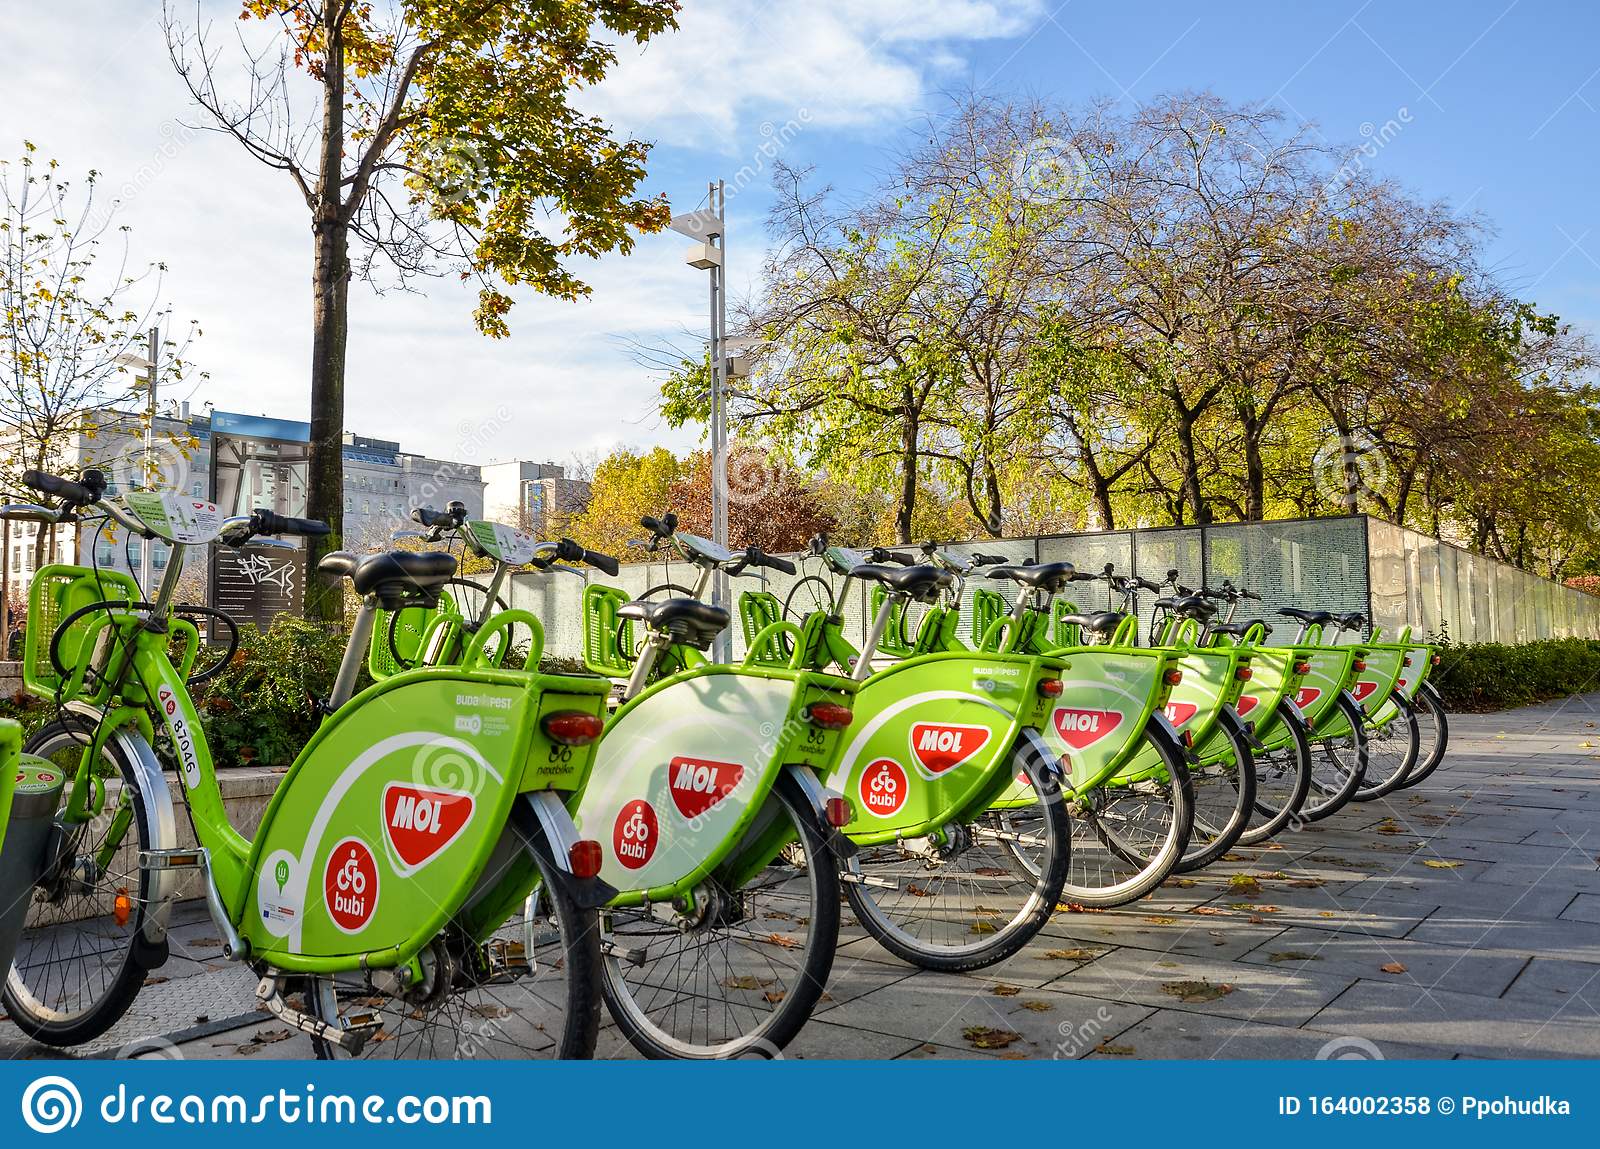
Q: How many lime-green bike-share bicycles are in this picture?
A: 9